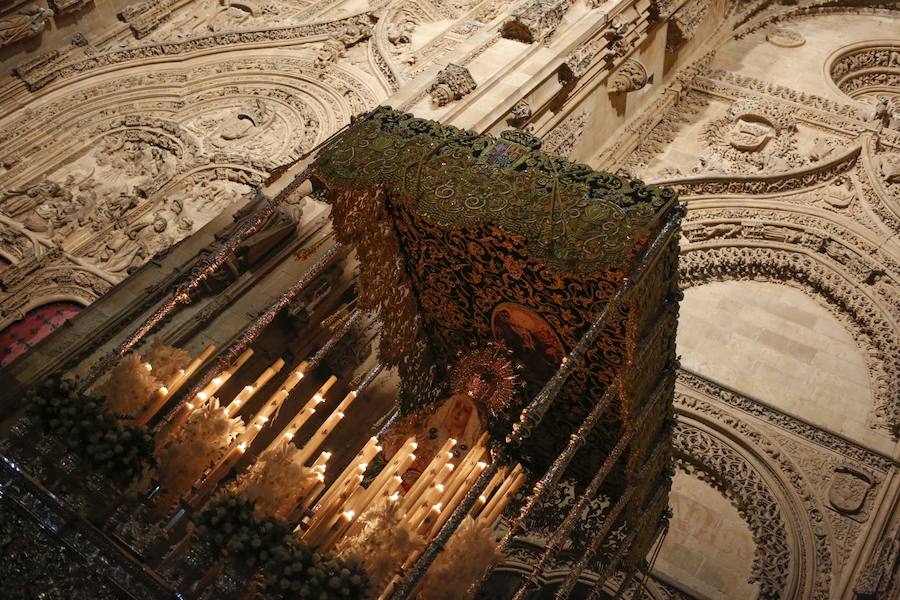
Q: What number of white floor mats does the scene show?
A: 0